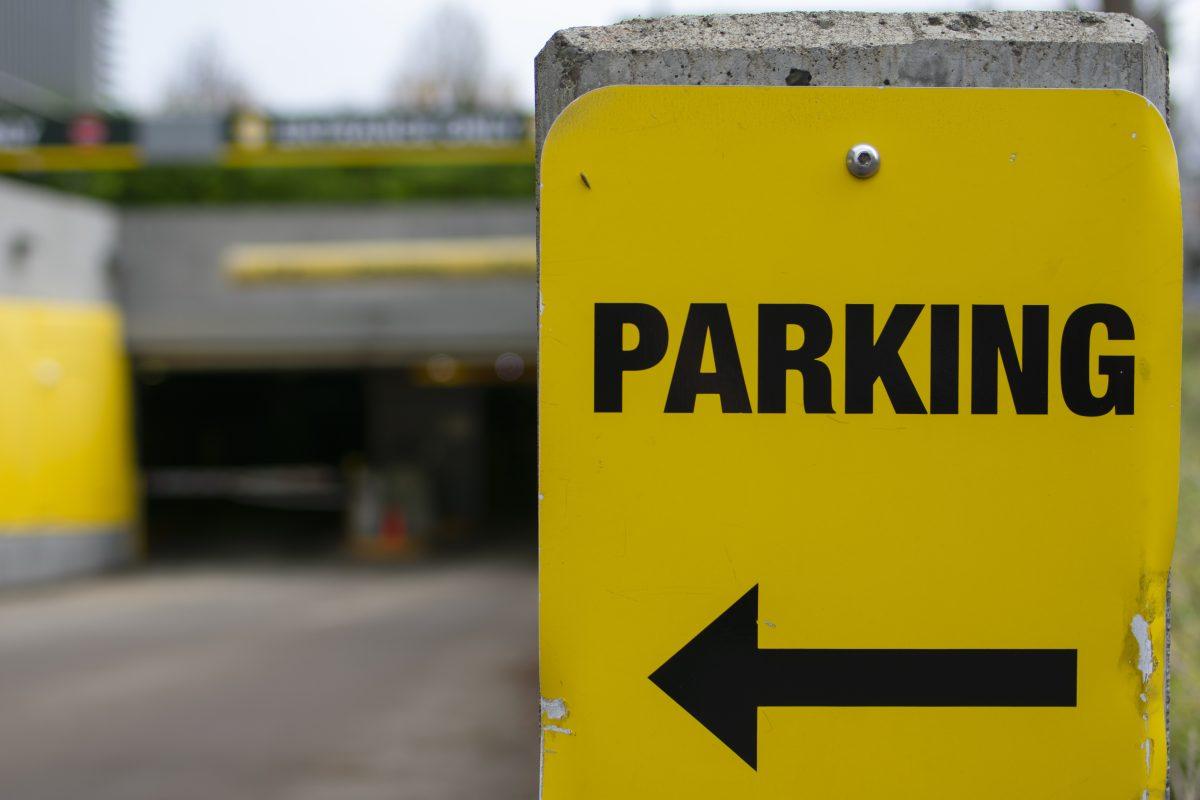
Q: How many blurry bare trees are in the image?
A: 2